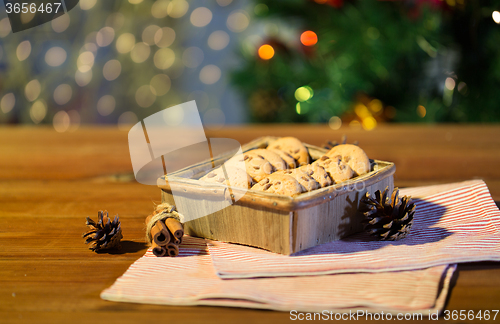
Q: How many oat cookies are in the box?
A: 10